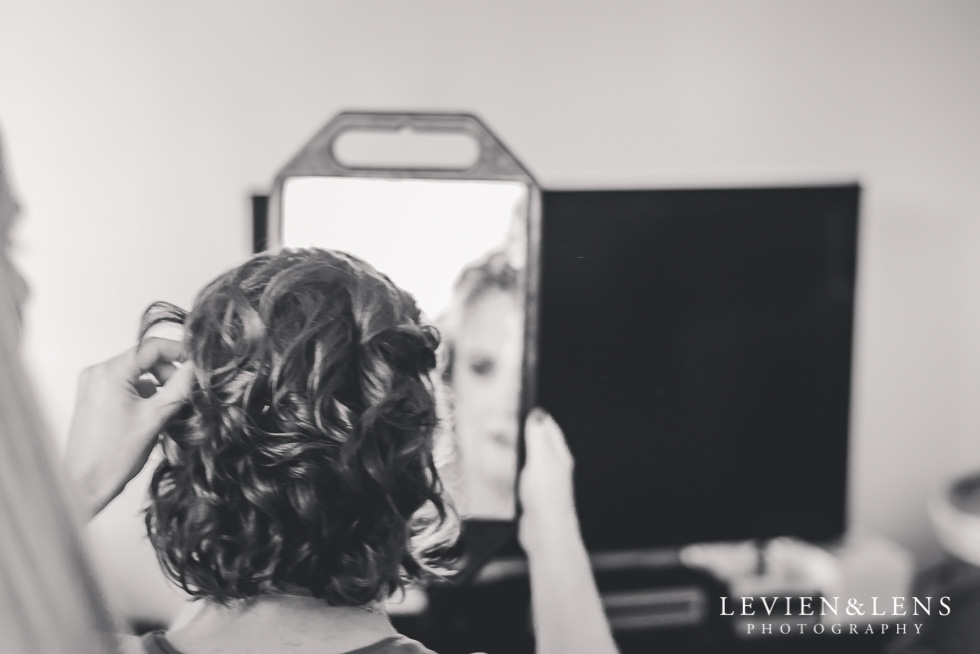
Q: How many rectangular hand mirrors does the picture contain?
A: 1